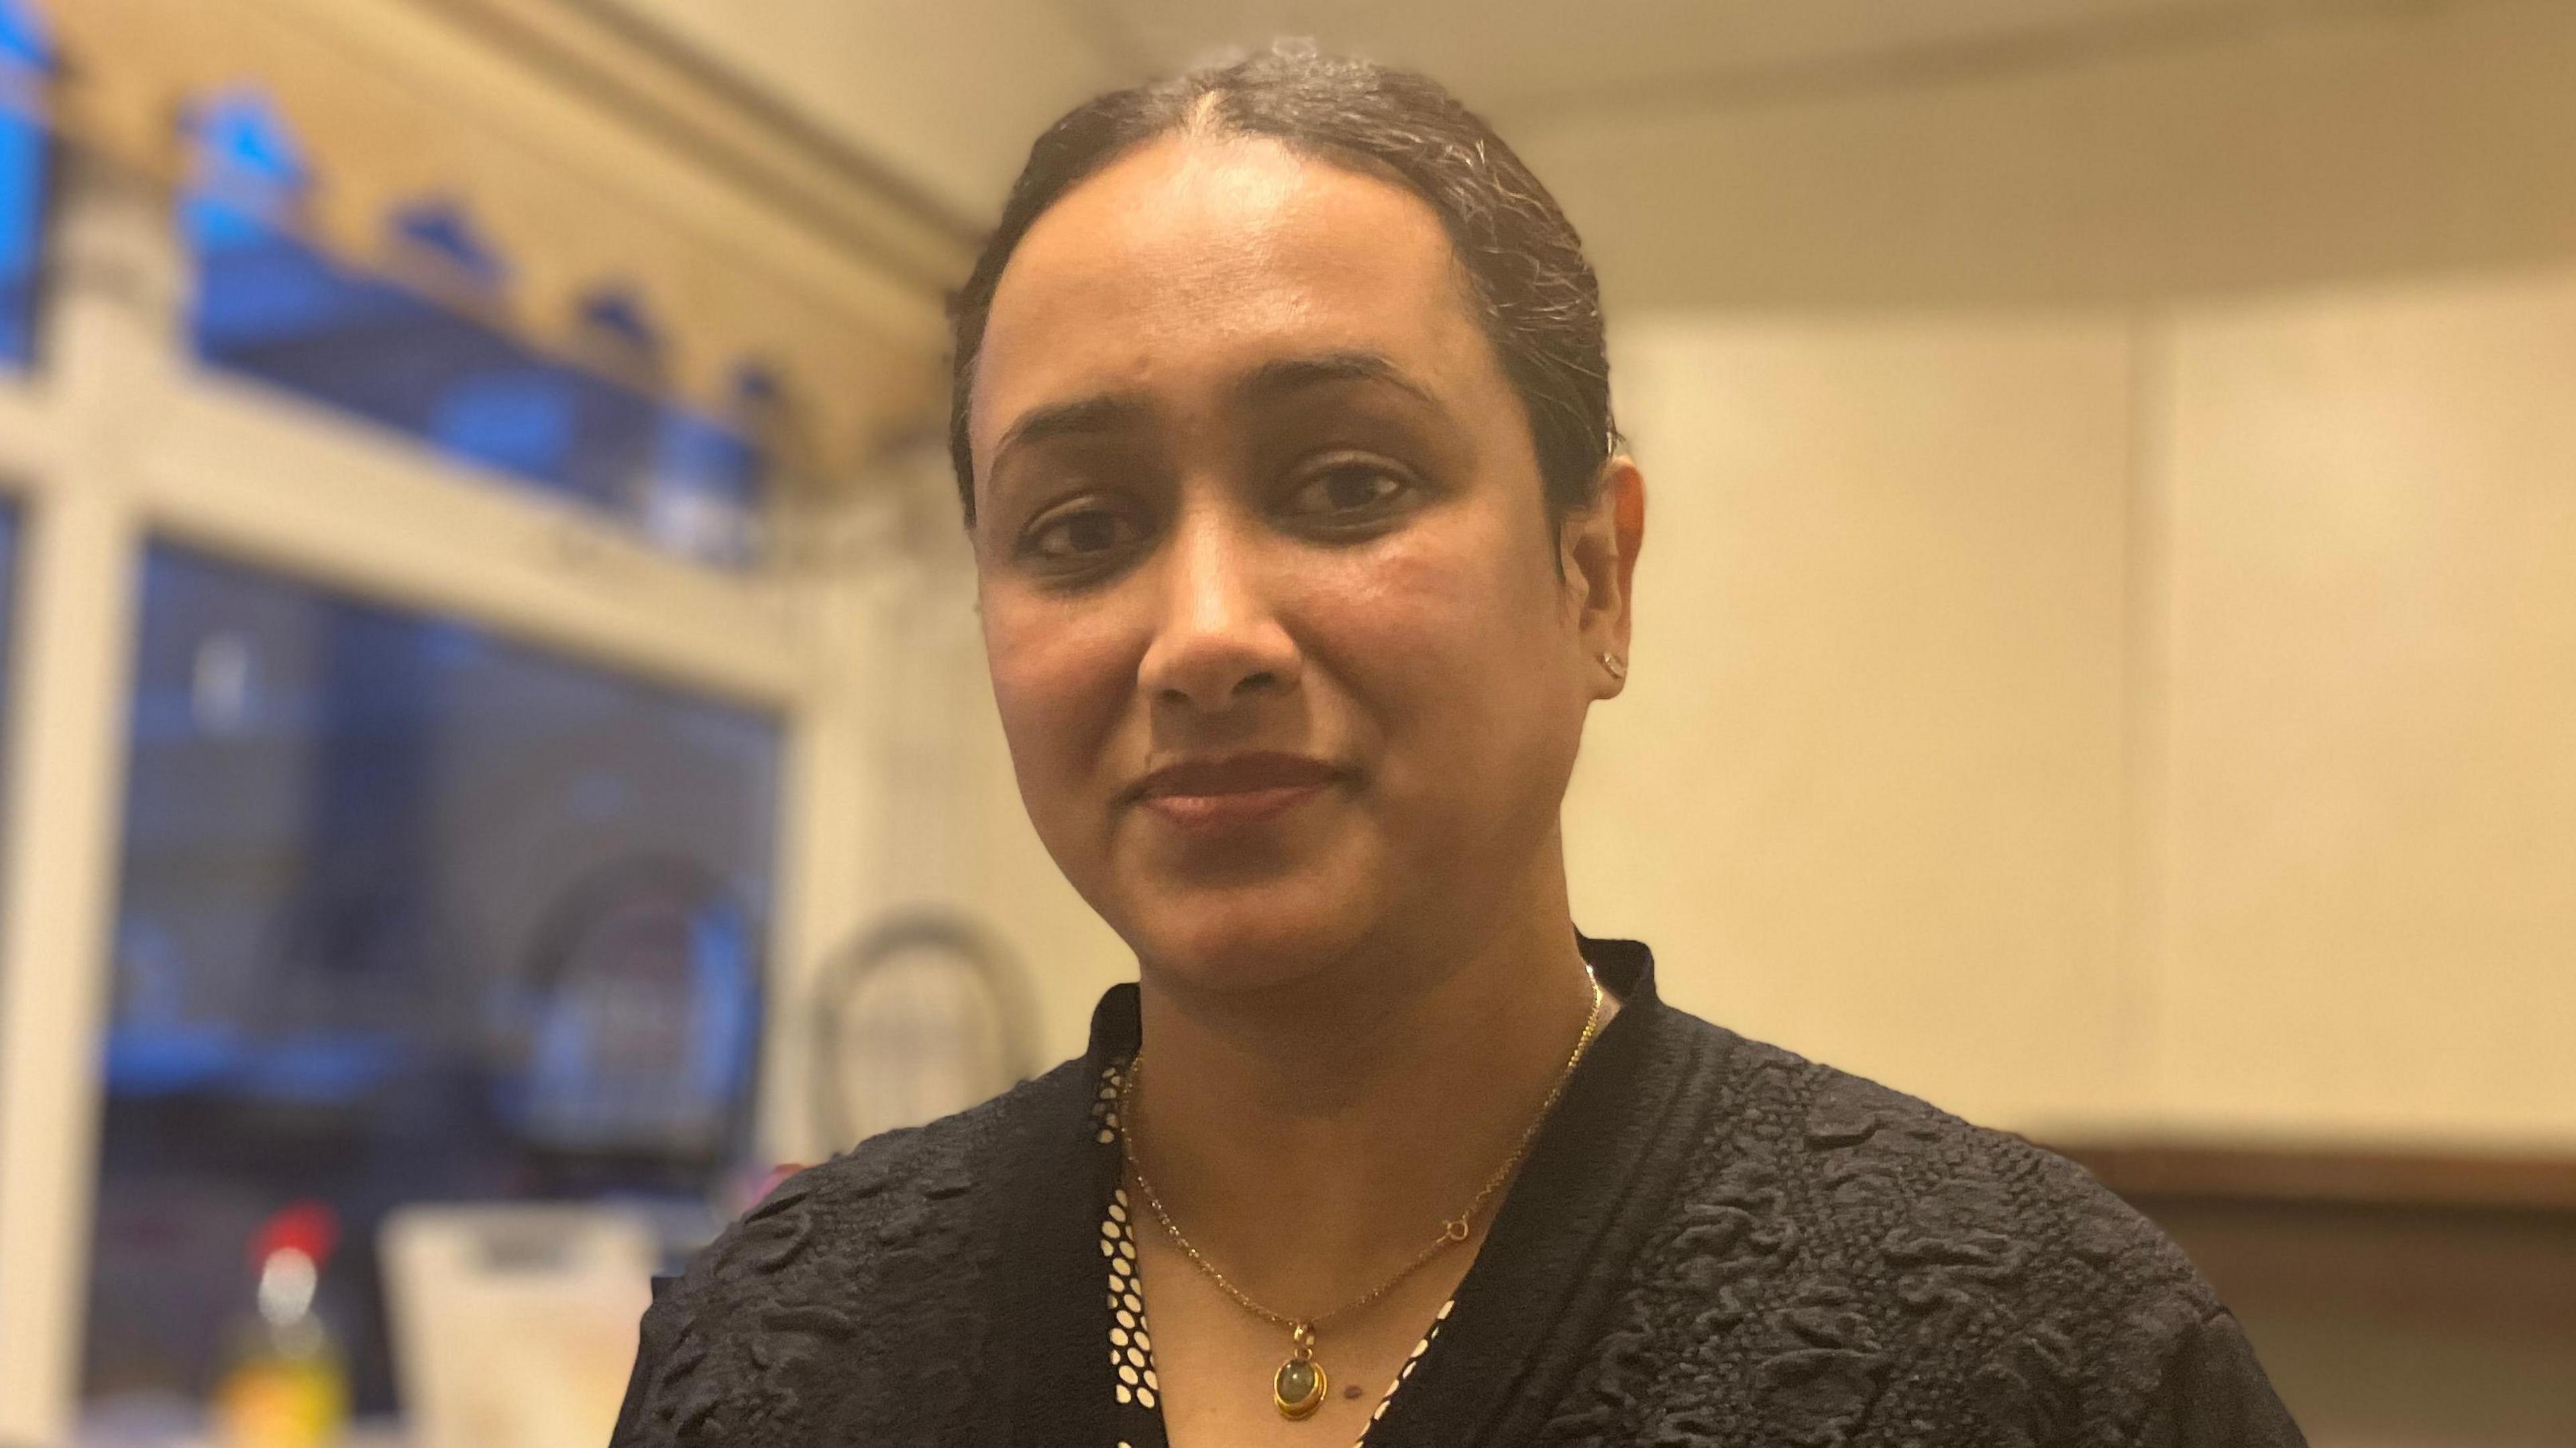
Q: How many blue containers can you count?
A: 0